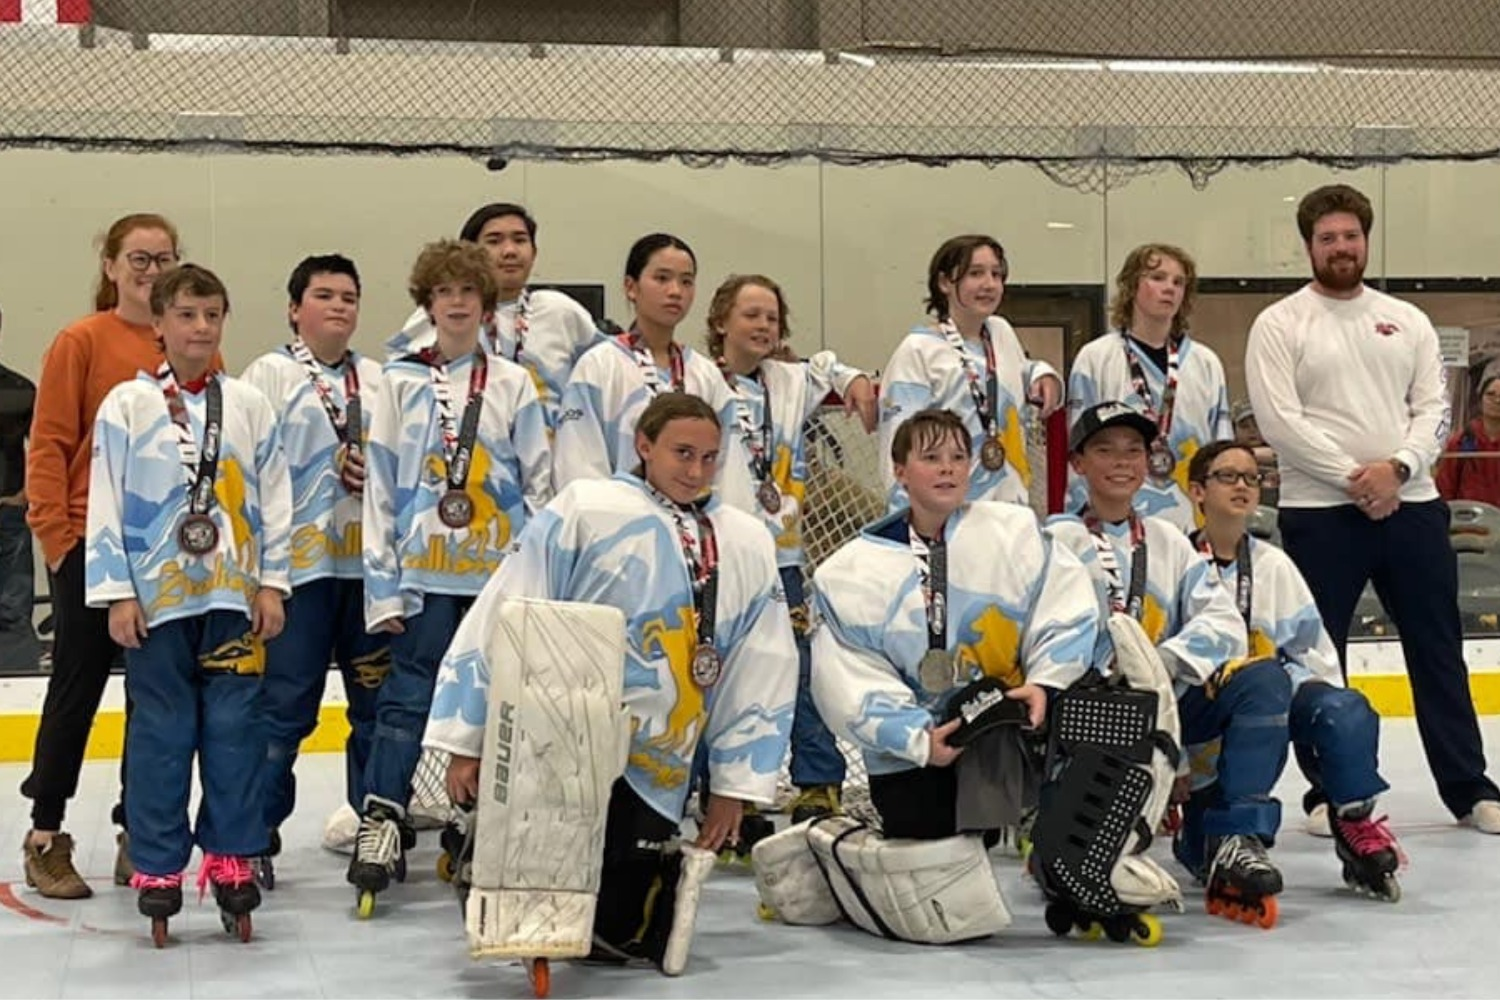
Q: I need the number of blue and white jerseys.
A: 12